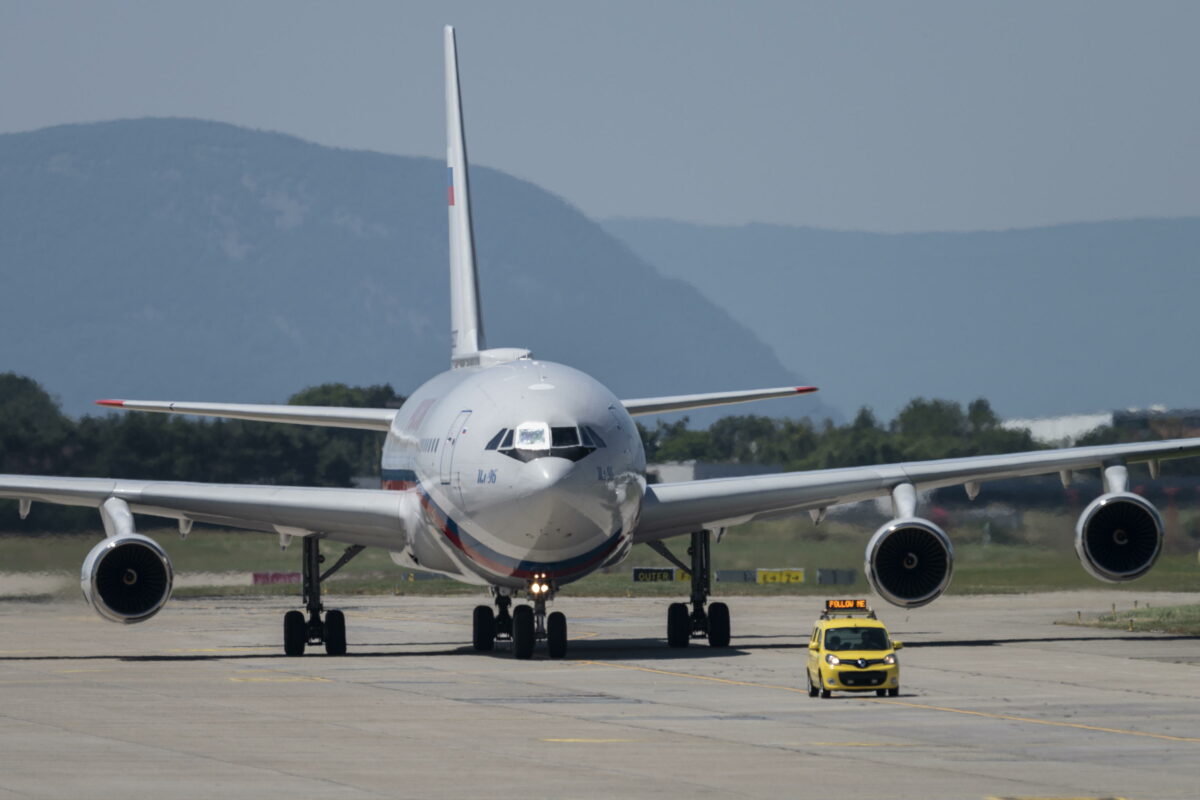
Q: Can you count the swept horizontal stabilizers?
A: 2